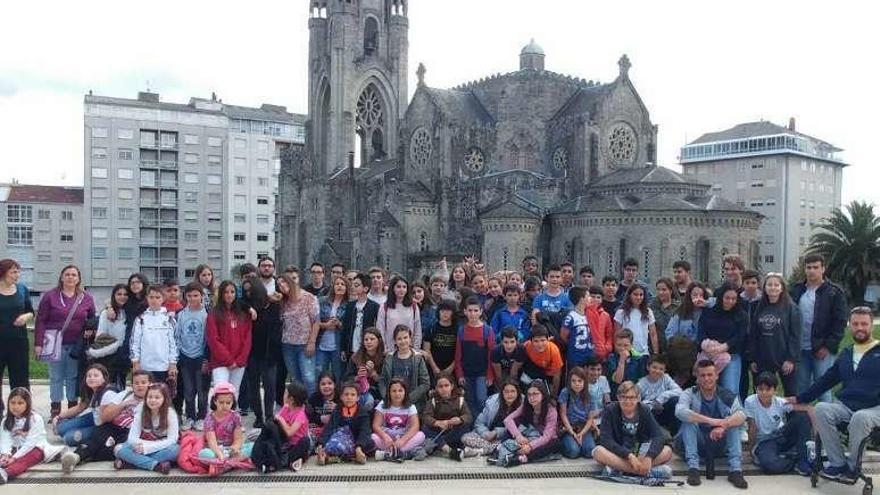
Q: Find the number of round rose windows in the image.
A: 5